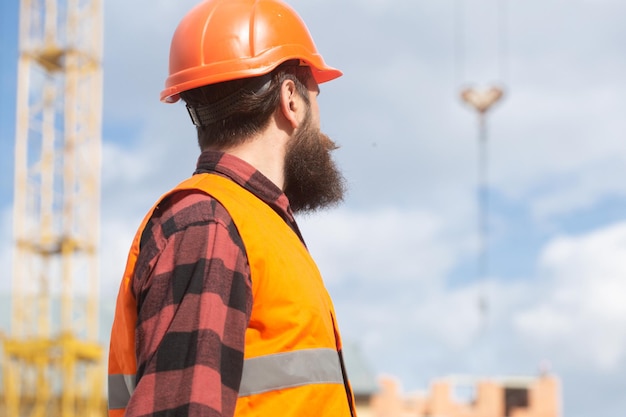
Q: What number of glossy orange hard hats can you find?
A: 1